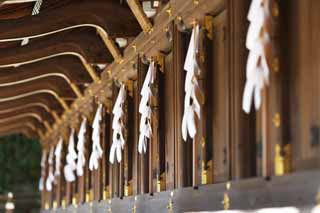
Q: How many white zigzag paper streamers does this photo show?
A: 10